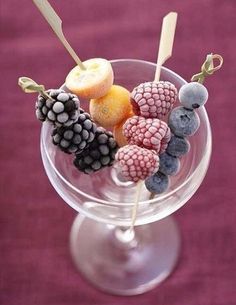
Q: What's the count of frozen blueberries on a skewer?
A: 5